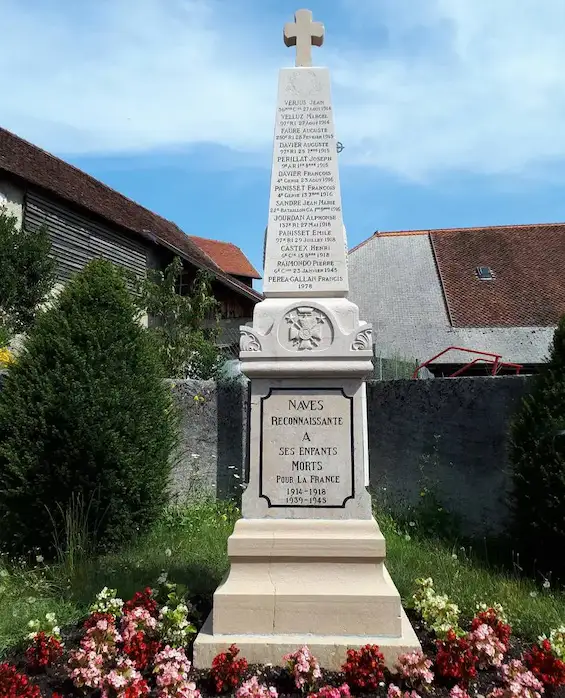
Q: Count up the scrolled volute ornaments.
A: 2